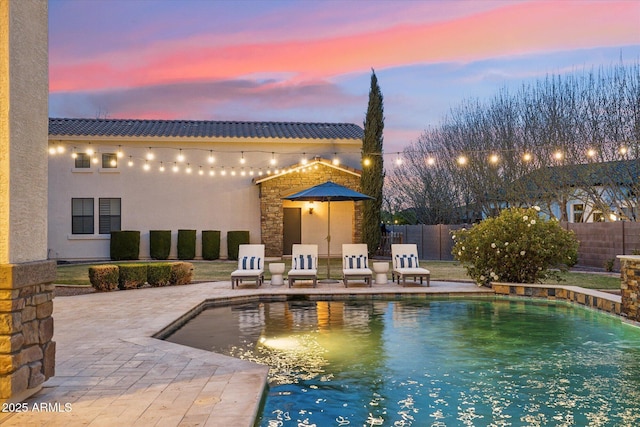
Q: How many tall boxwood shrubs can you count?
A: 5